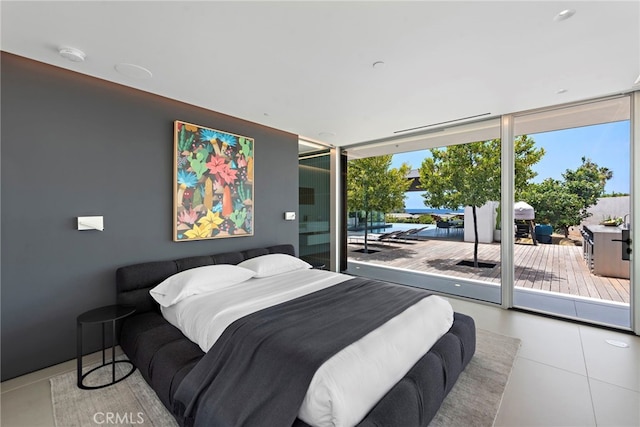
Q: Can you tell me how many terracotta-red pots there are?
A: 0